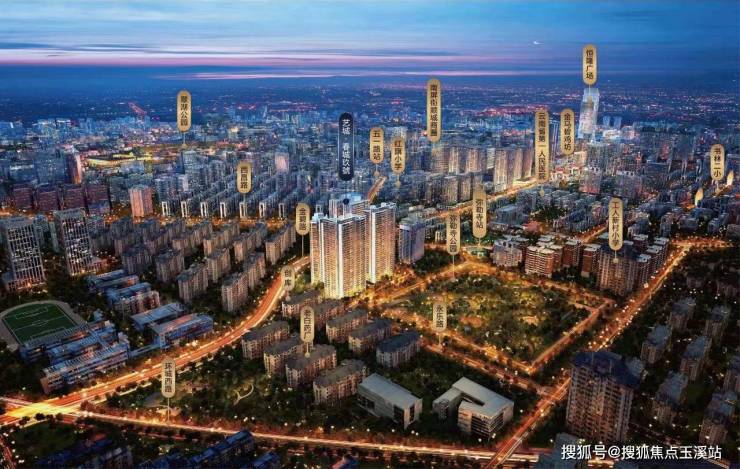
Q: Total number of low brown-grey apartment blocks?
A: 9